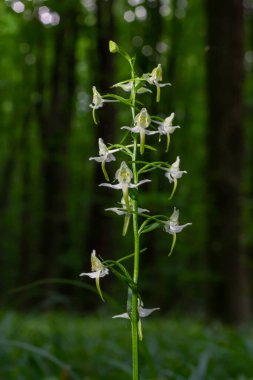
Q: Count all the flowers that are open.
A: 12